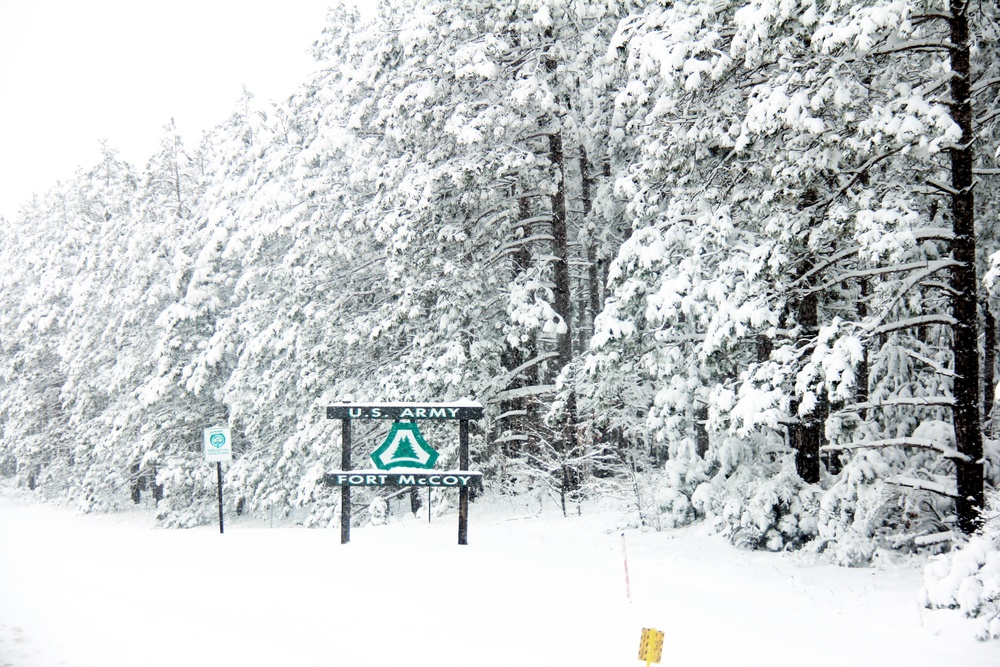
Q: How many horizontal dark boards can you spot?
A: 2